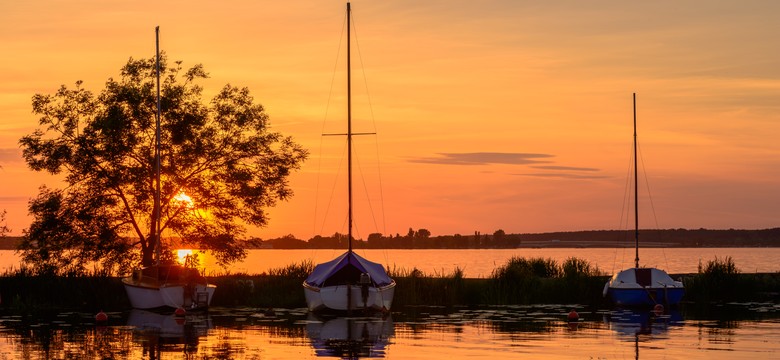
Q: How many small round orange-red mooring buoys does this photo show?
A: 4